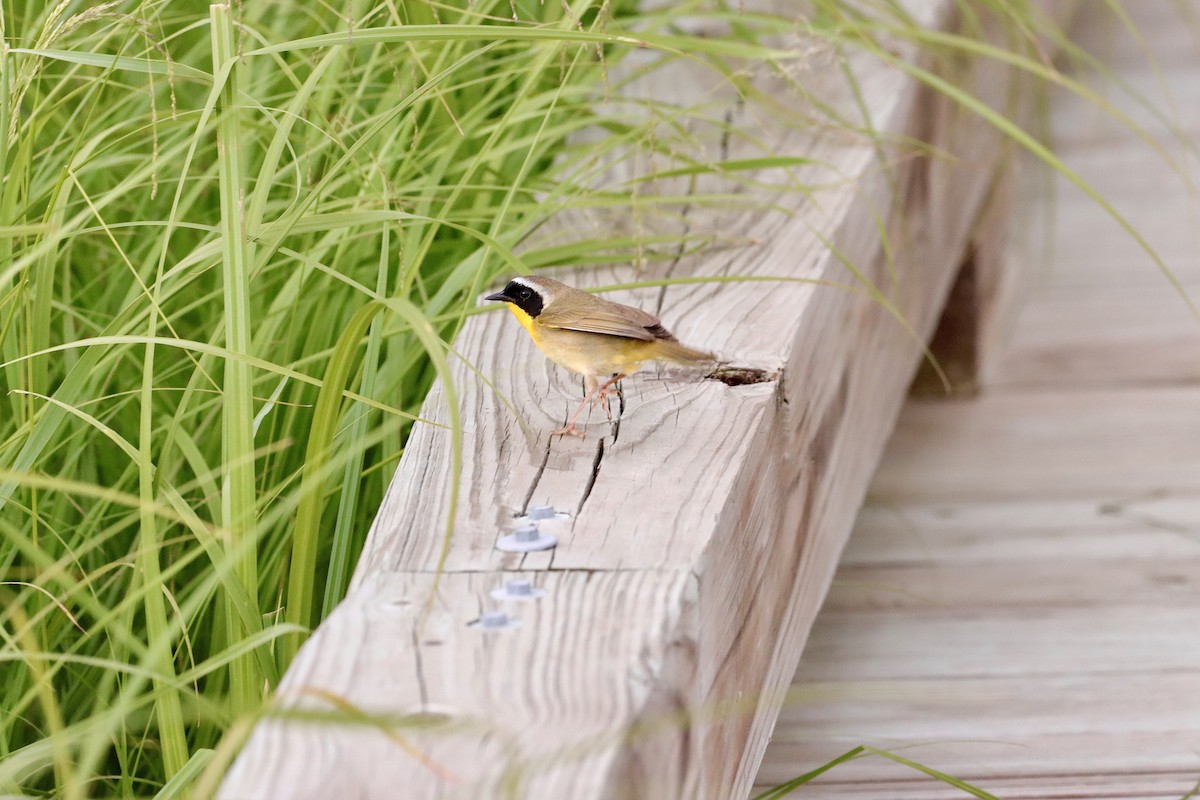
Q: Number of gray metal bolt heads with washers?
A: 4